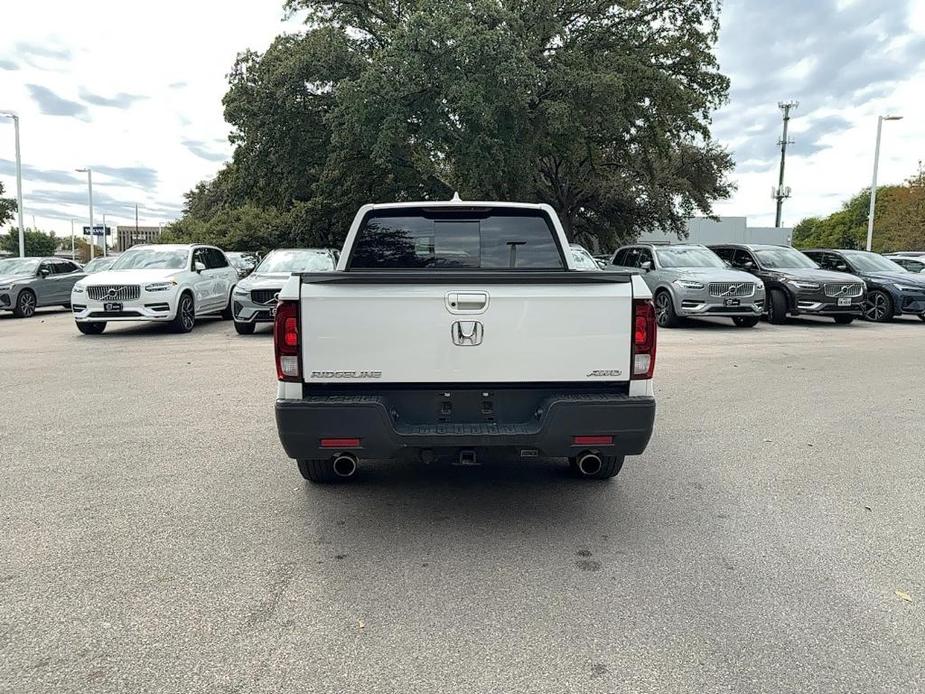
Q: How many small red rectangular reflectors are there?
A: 2